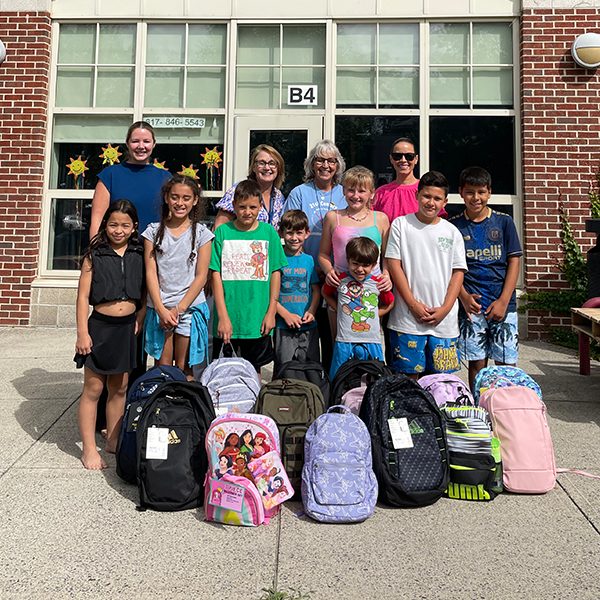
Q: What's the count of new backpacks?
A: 14